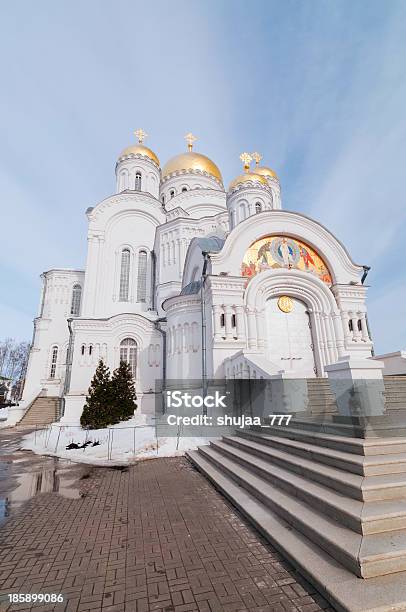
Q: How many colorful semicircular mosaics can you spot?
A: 1